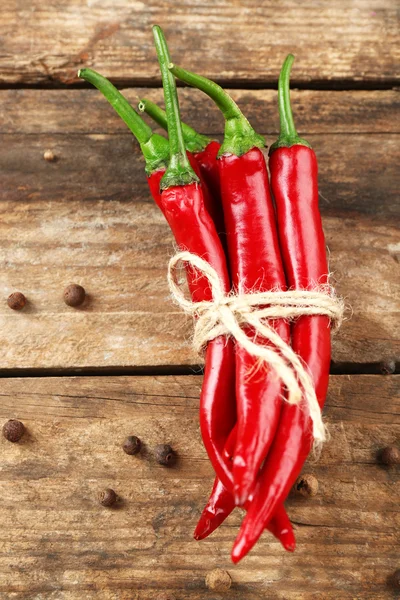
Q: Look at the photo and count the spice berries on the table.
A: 12